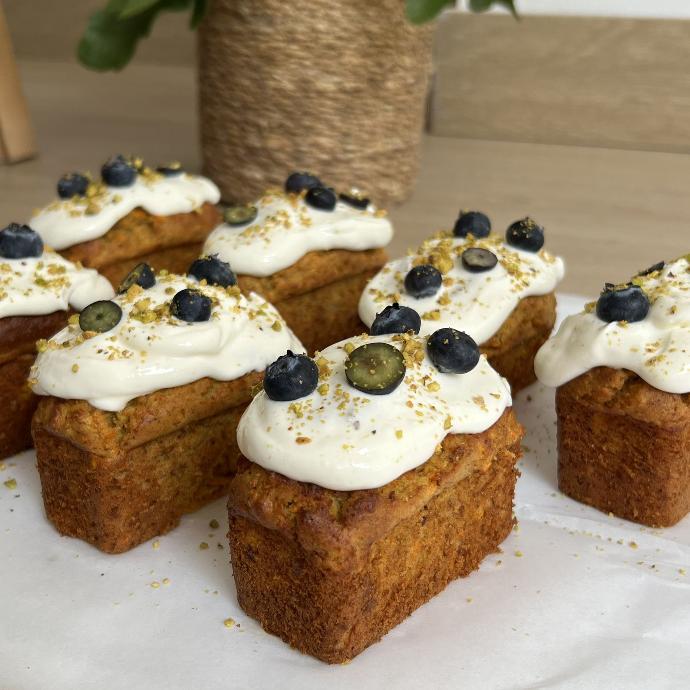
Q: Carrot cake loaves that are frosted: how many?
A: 7